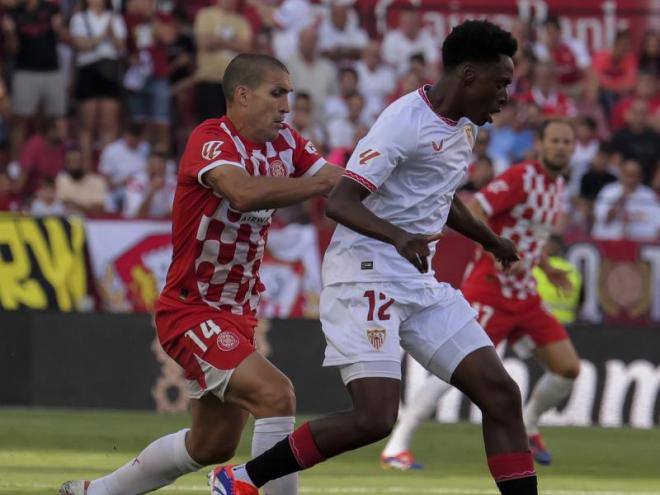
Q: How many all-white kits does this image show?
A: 1